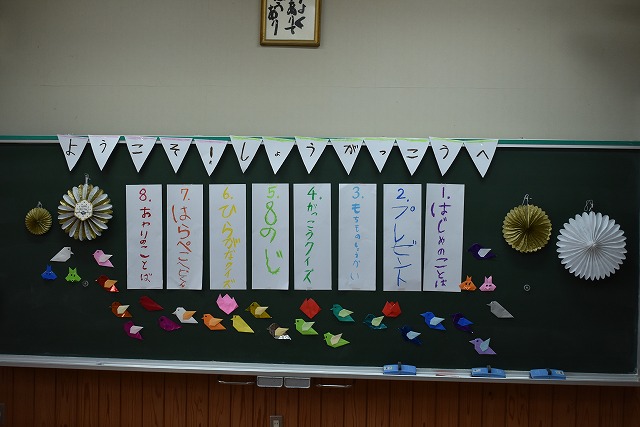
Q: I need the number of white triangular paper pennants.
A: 13